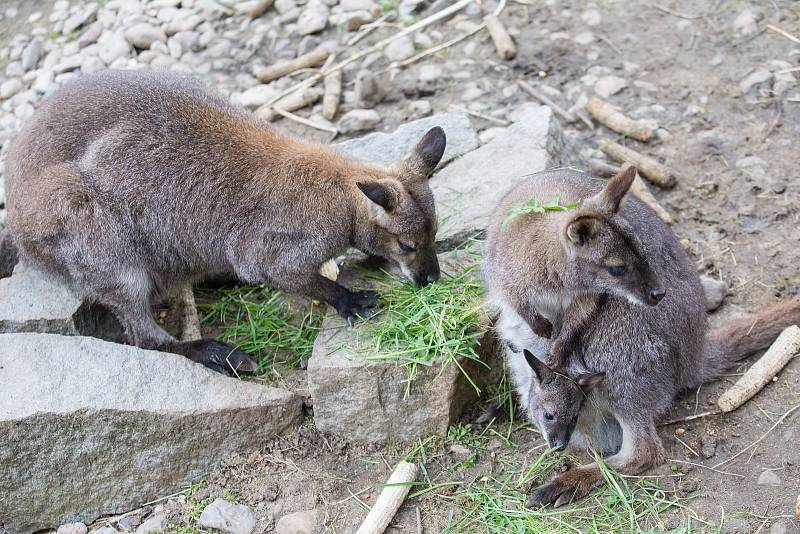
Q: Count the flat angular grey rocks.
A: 5